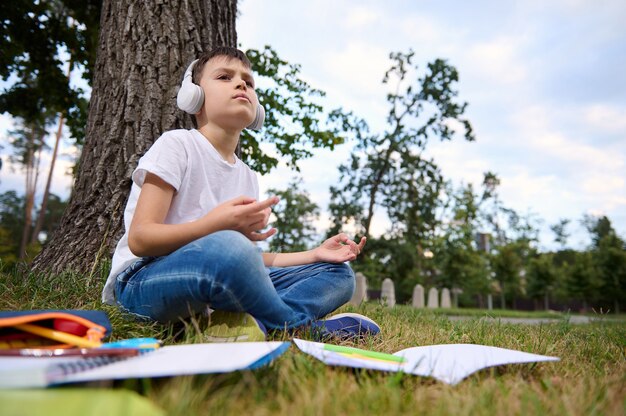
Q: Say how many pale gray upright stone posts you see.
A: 5